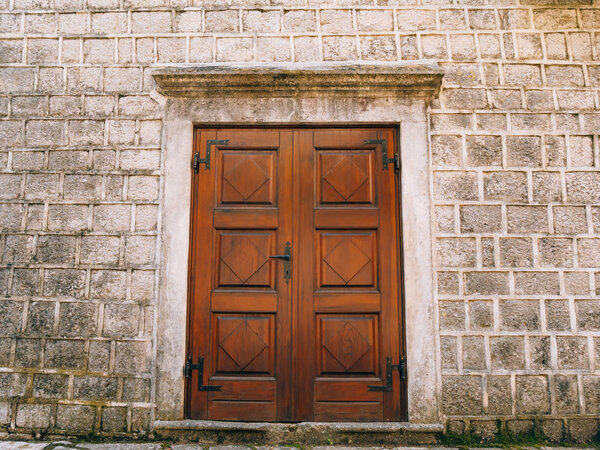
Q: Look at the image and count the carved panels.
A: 6